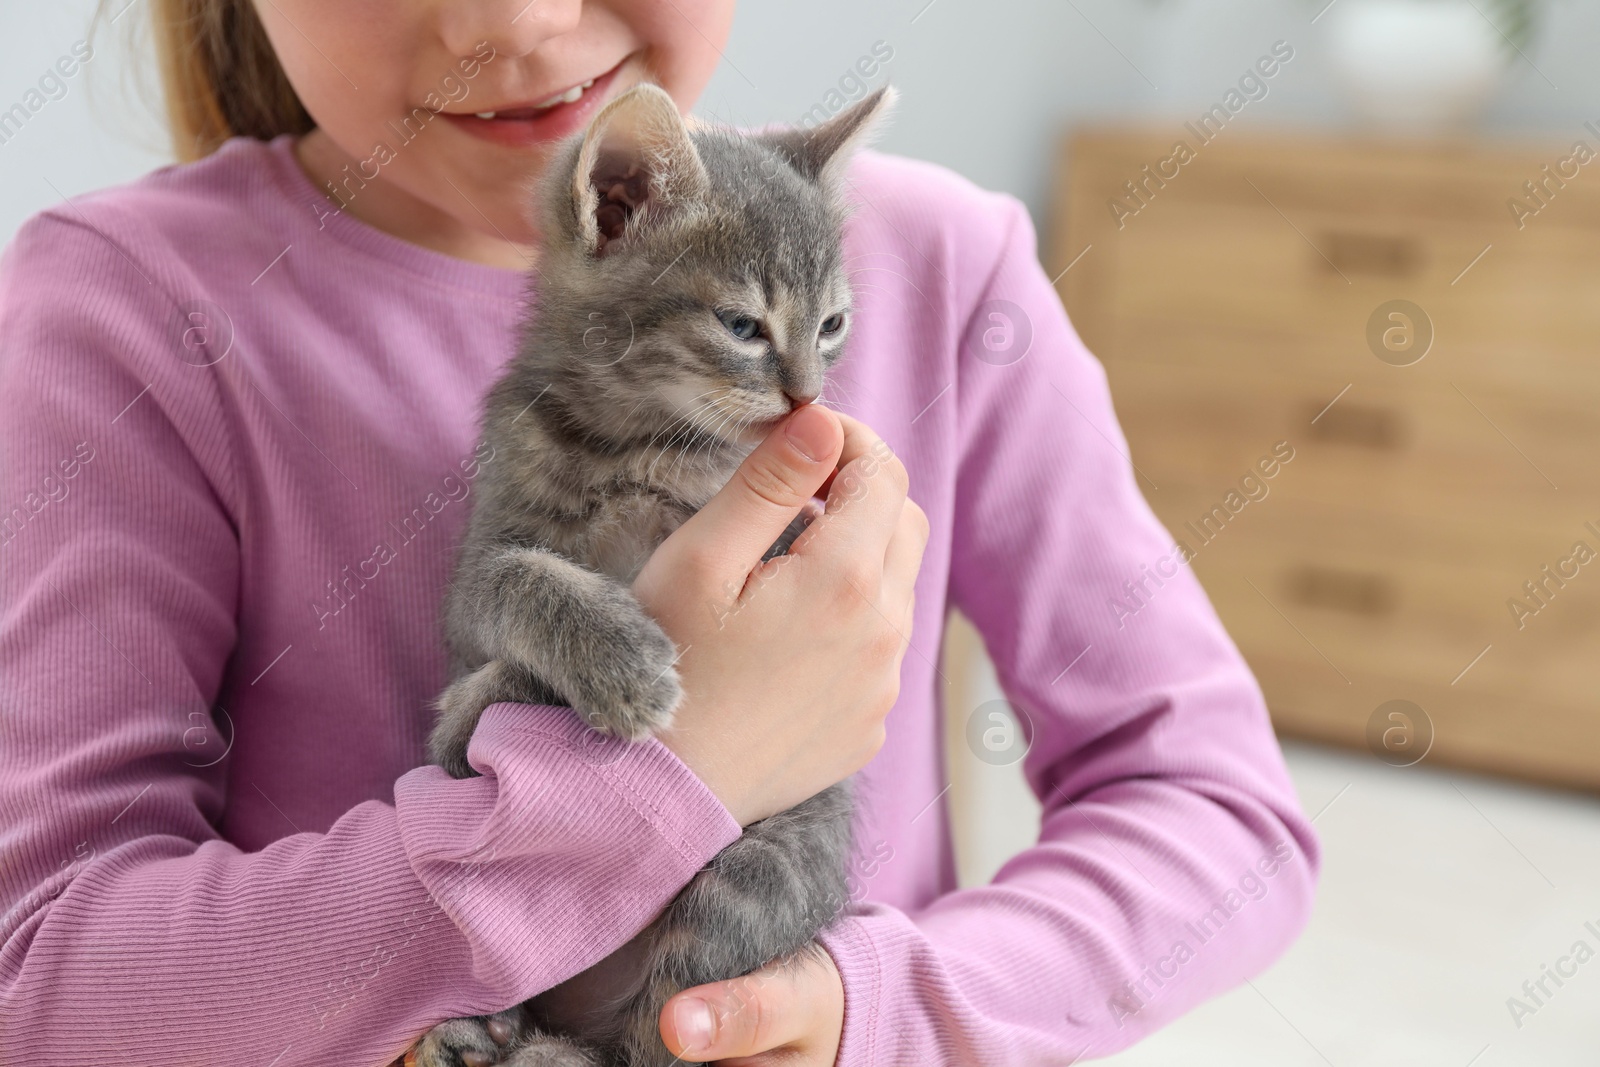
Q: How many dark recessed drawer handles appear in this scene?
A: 3